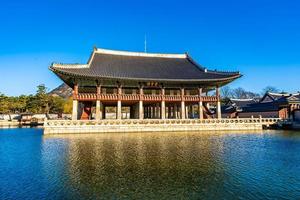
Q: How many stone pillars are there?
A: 8